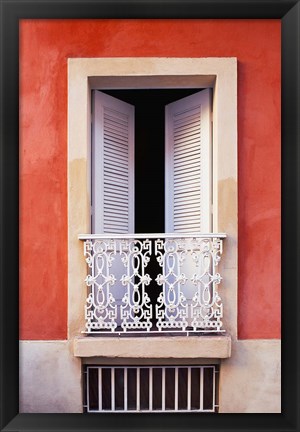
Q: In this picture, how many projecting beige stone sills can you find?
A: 1